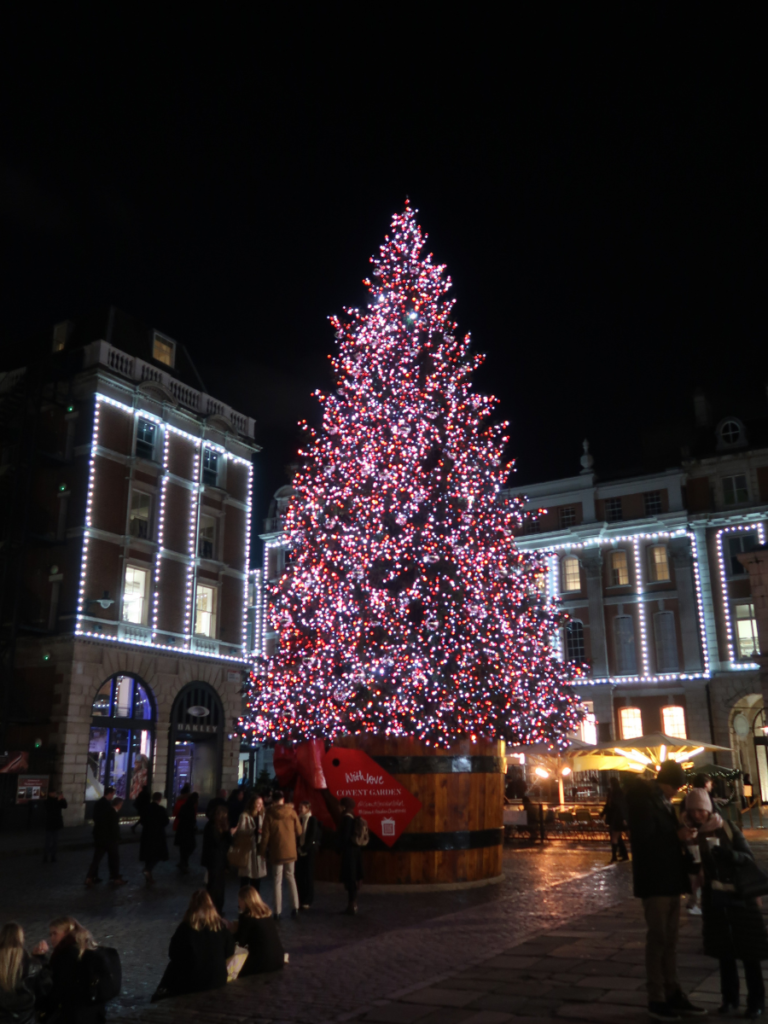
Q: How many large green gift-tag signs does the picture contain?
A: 0